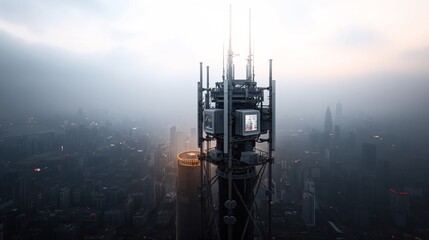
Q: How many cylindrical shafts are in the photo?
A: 2